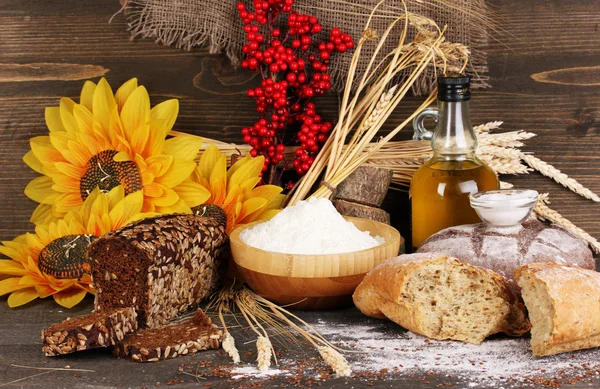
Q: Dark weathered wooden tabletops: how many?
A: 1